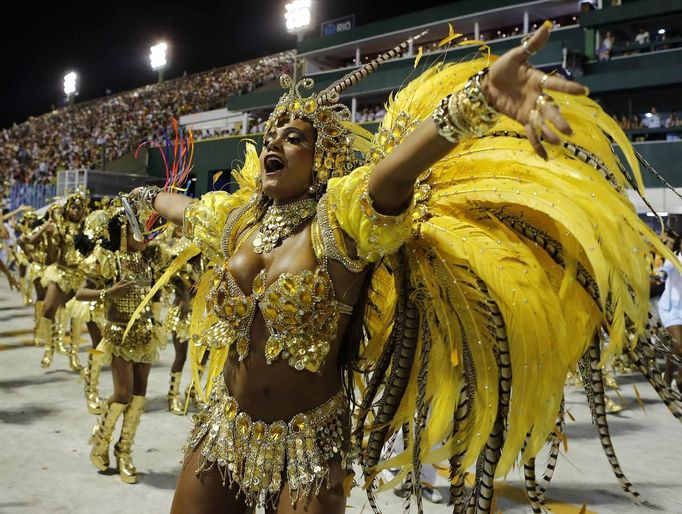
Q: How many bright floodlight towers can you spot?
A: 3